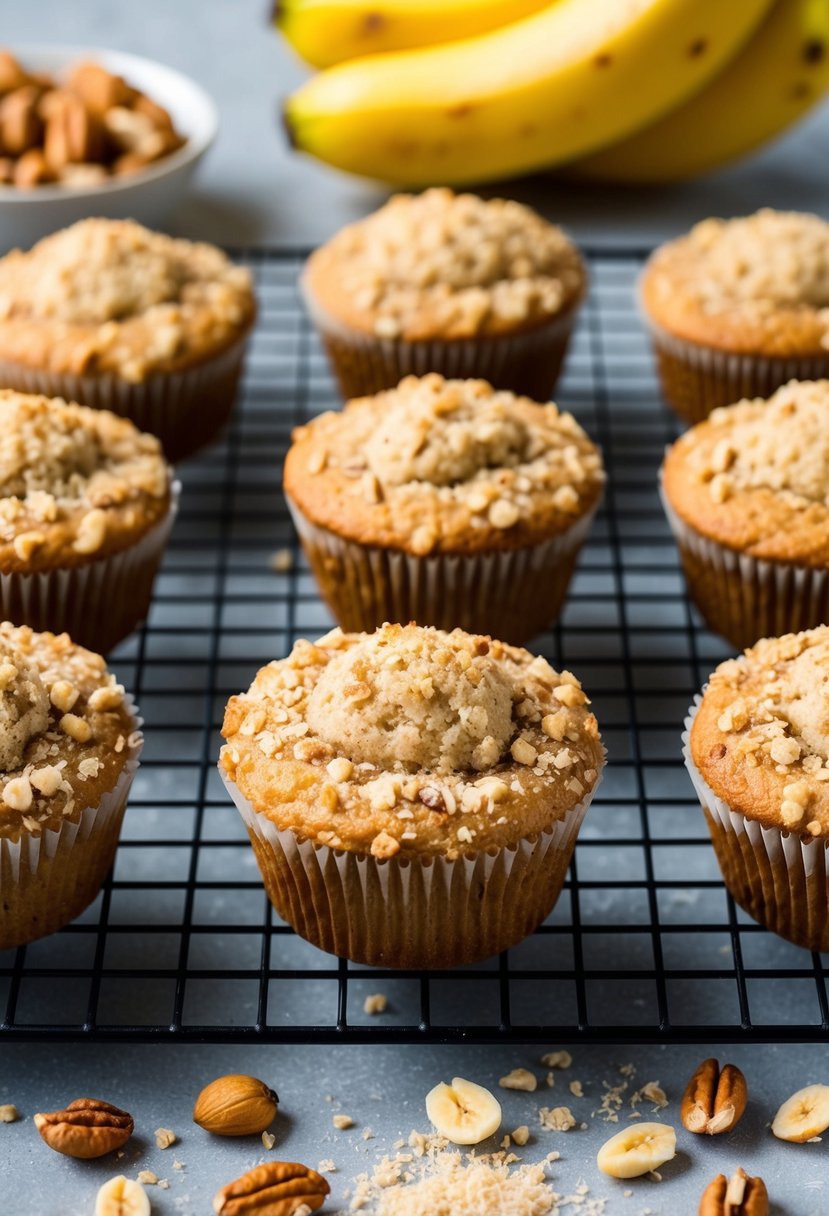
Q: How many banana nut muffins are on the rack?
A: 9